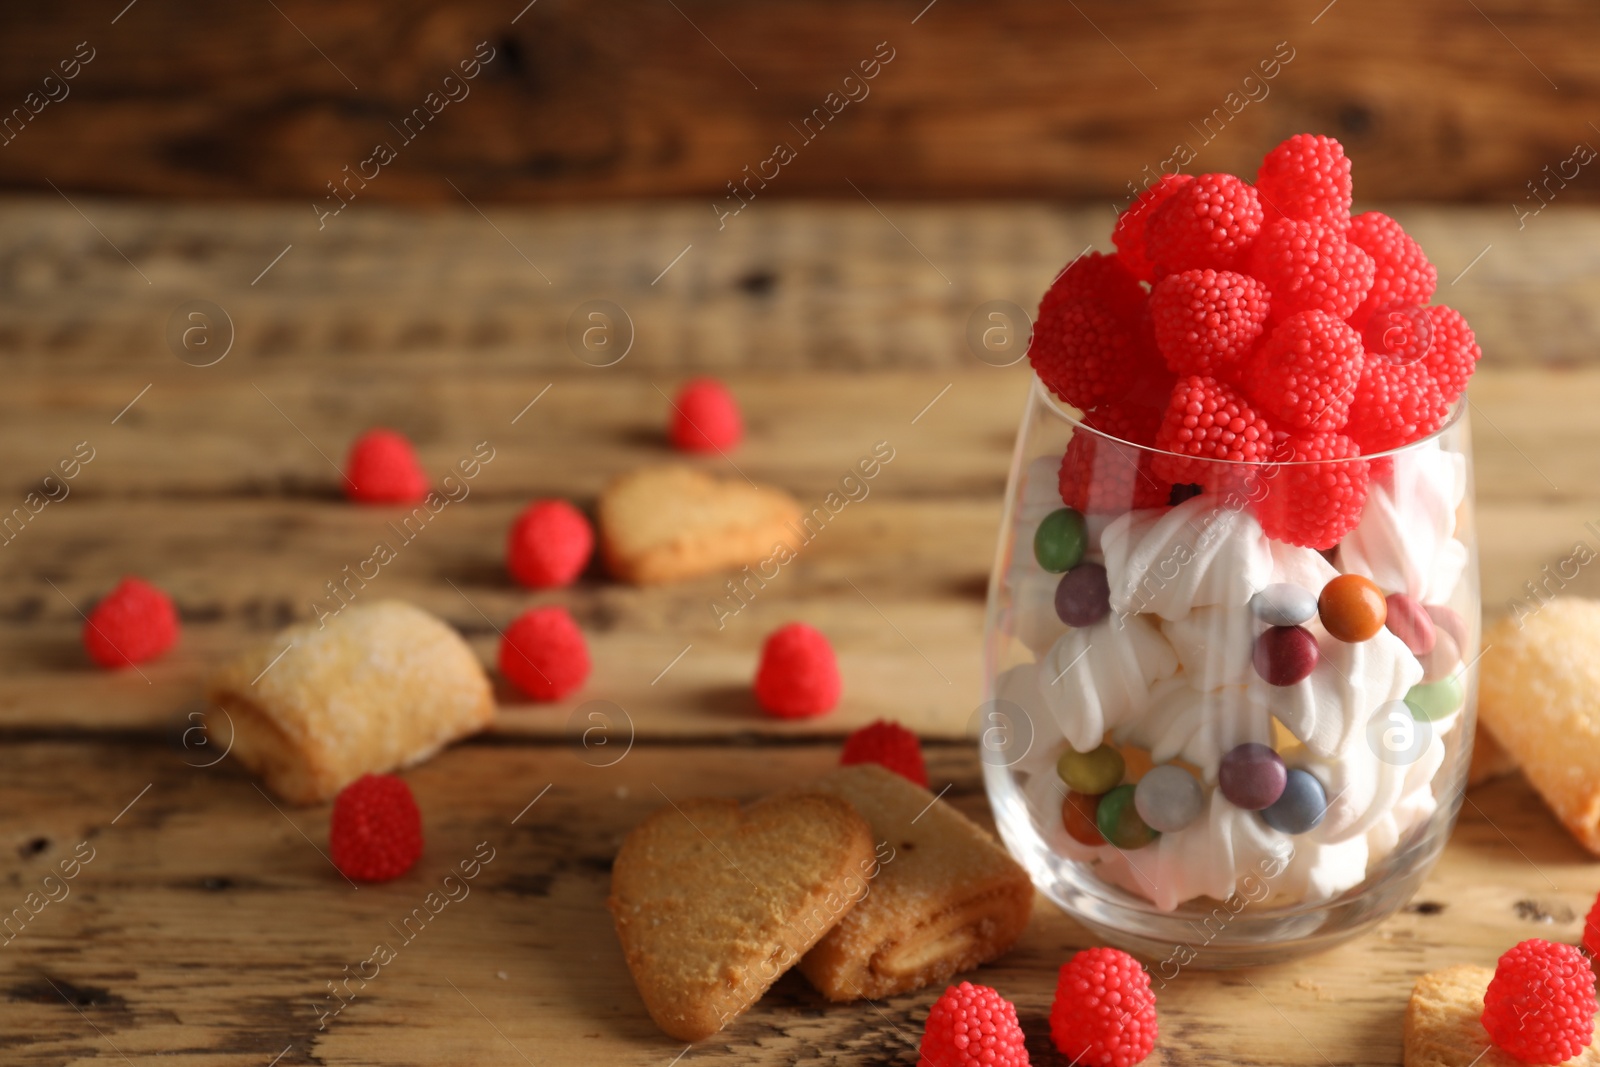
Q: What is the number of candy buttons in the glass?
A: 15